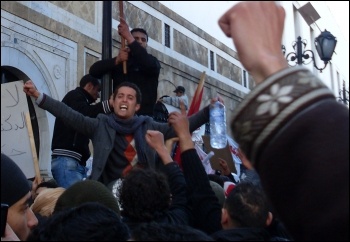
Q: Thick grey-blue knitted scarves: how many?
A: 1